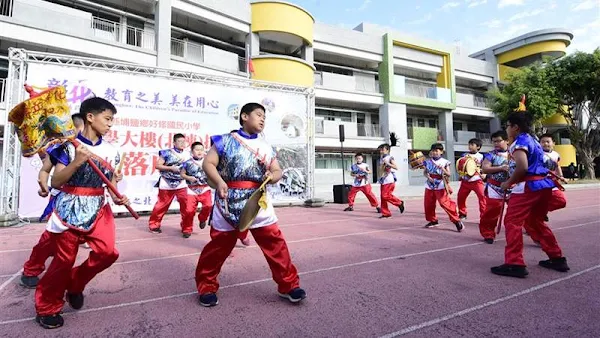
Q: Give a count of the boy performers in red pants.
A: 12